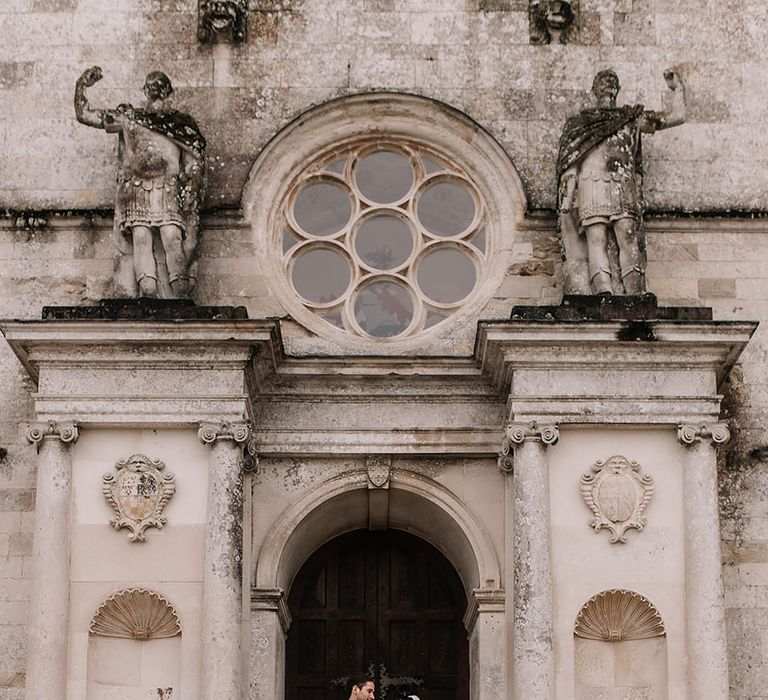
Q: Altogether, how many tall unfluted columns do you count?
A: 4